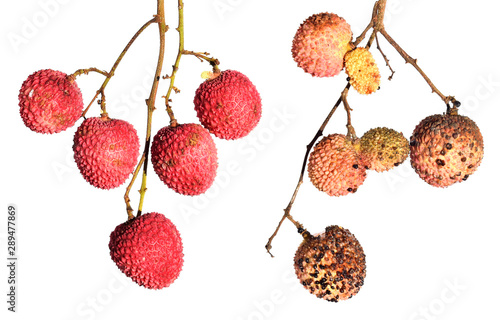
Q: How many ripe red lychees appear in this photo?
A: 5